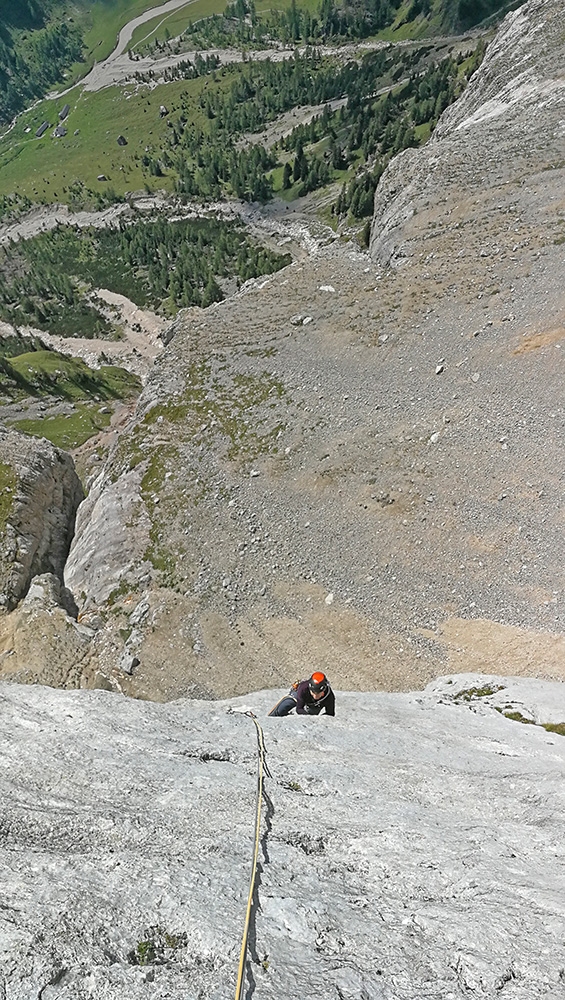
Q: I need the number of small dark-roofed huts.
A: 3